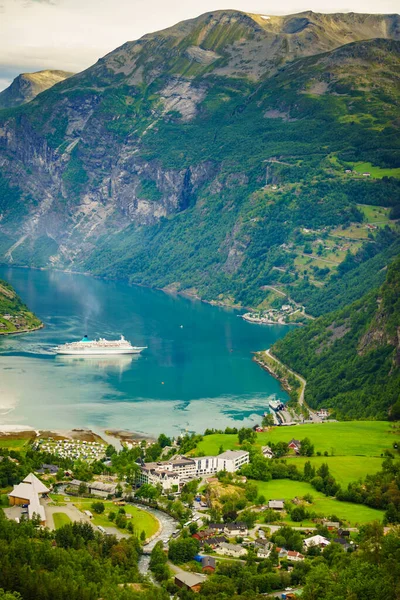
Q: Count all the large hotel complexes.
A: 1